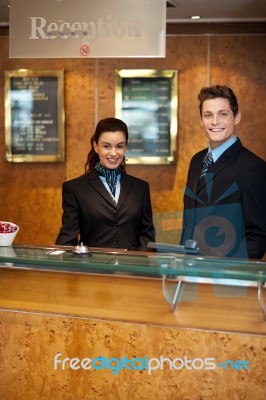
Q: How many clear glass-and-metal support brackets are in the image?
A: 2